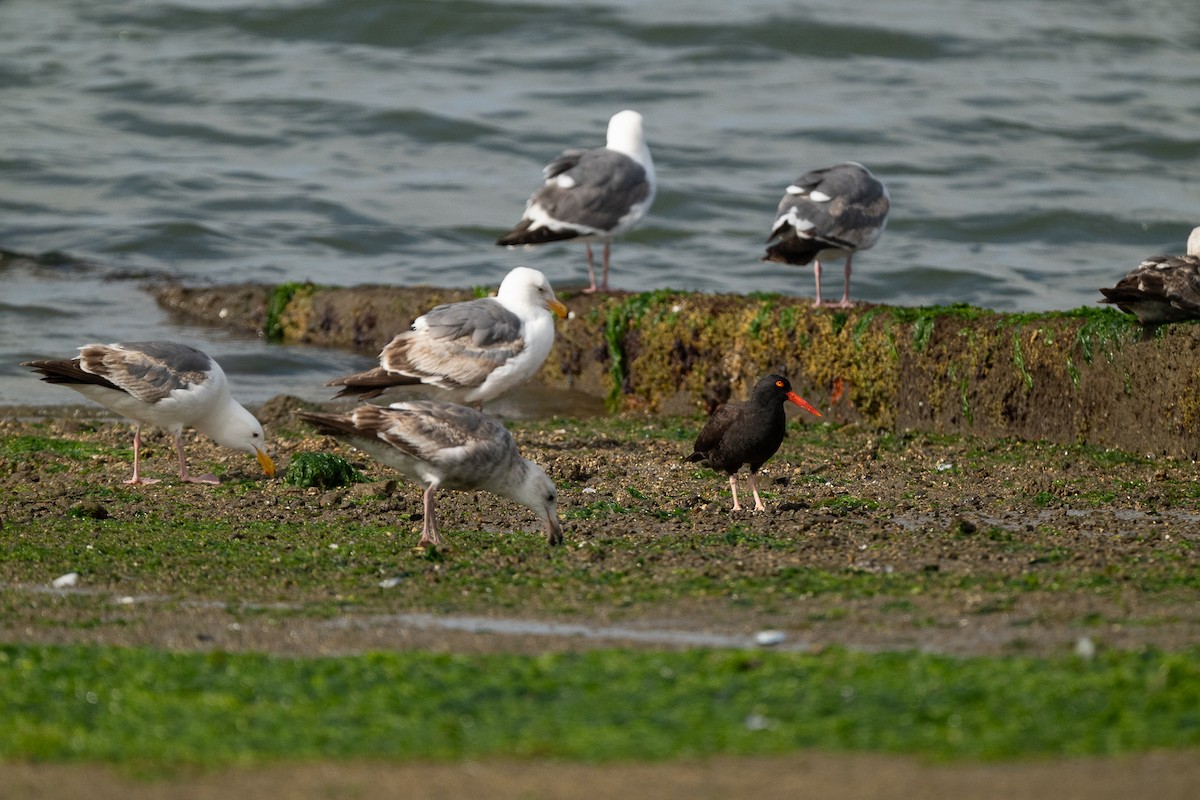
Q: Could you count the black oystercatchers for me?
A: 1